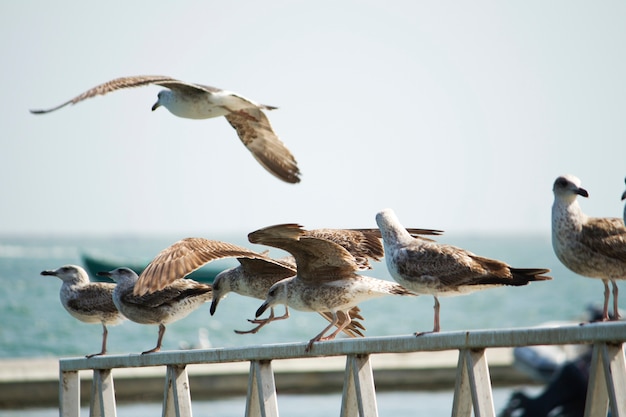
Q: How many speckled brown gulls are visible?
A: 7